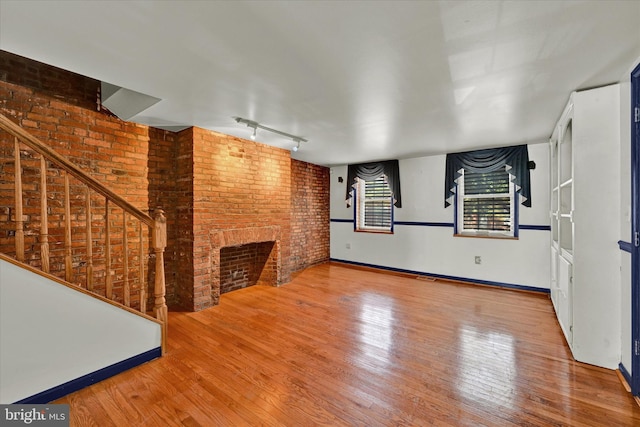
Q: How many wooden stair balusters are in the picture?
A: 7